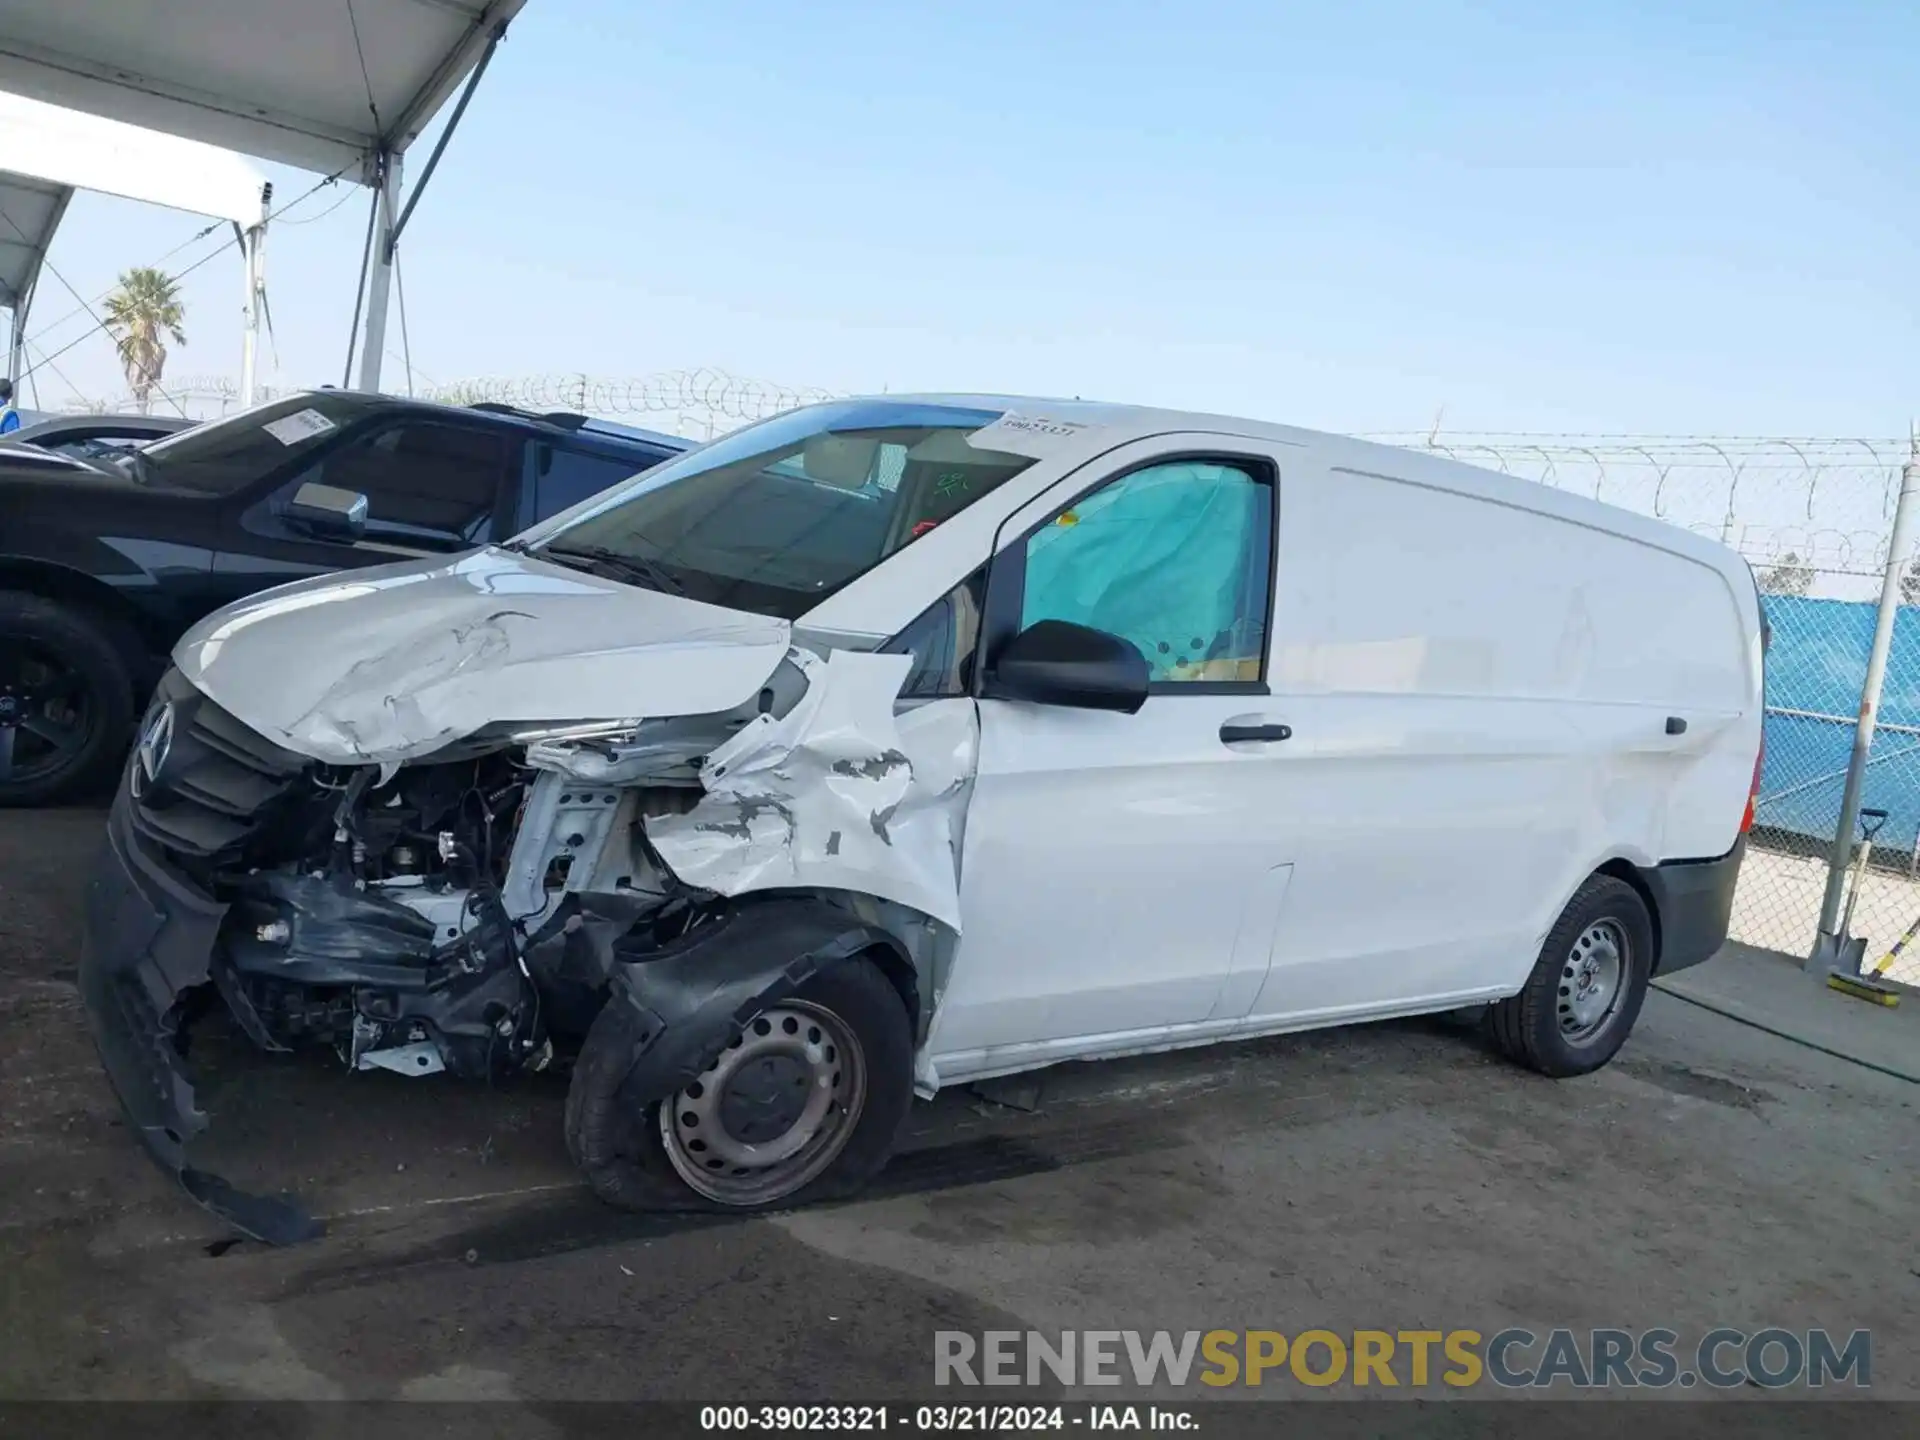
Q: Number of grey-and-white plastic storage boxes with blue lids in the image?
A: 0